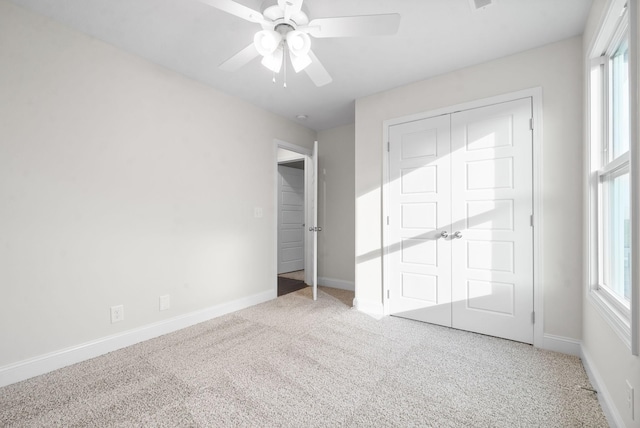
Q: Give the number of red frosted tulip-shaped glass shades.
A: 0